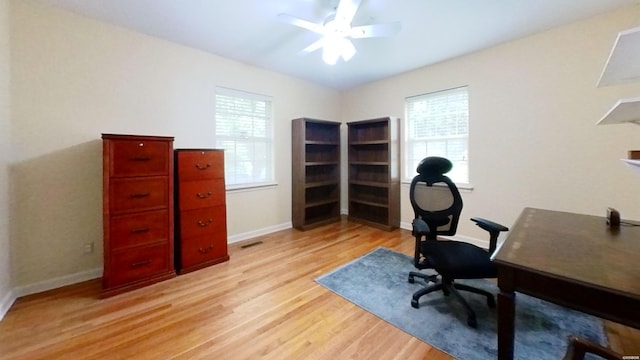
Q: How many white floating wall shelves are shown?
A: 3